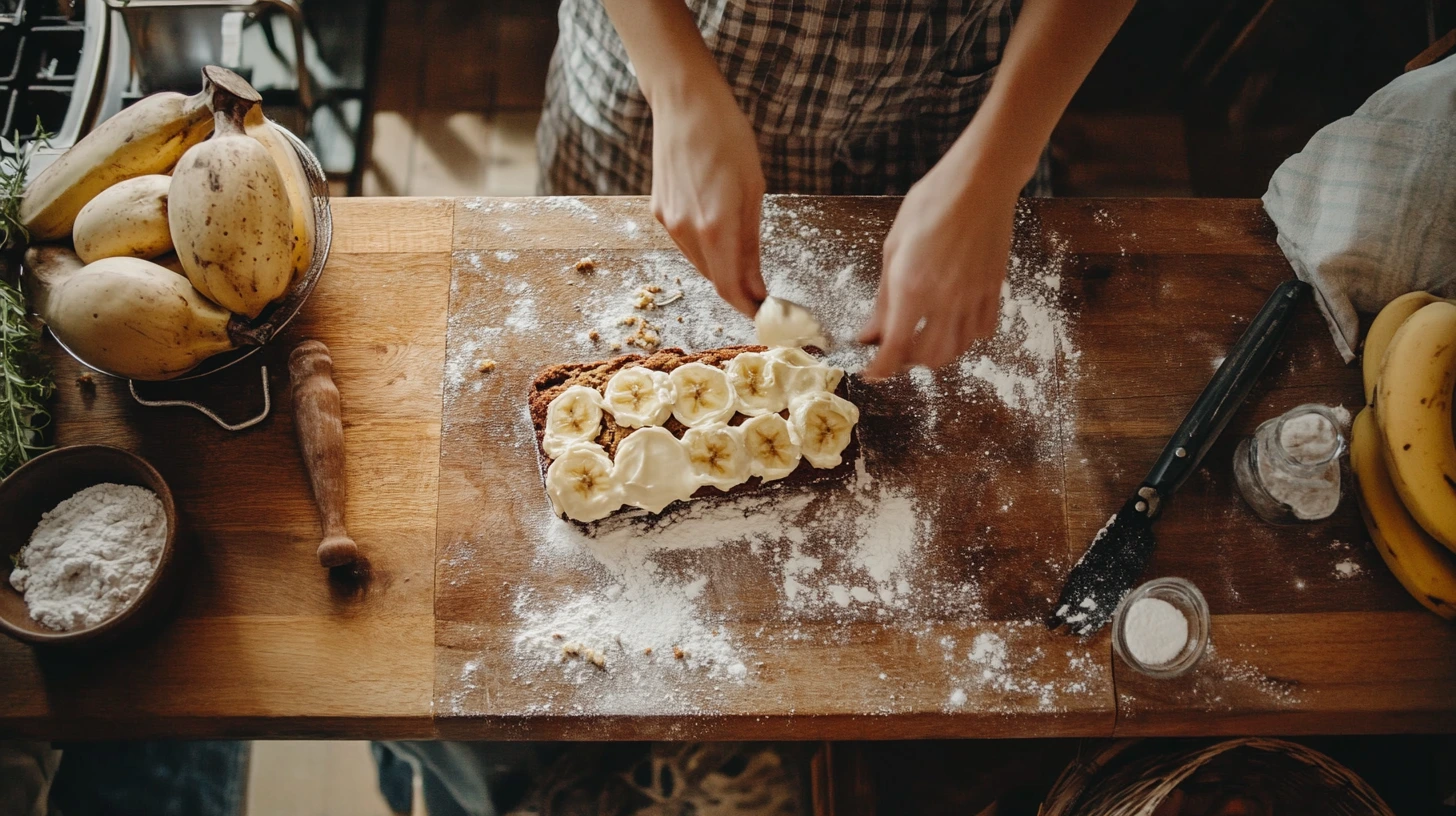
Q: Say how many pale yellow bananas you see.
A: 5